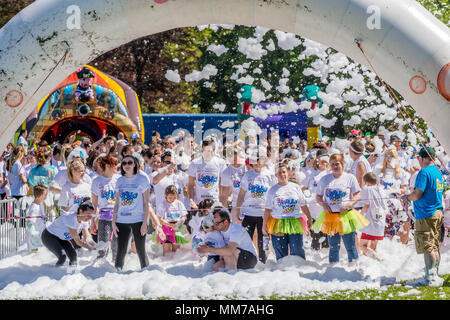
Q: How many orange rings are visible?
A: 3